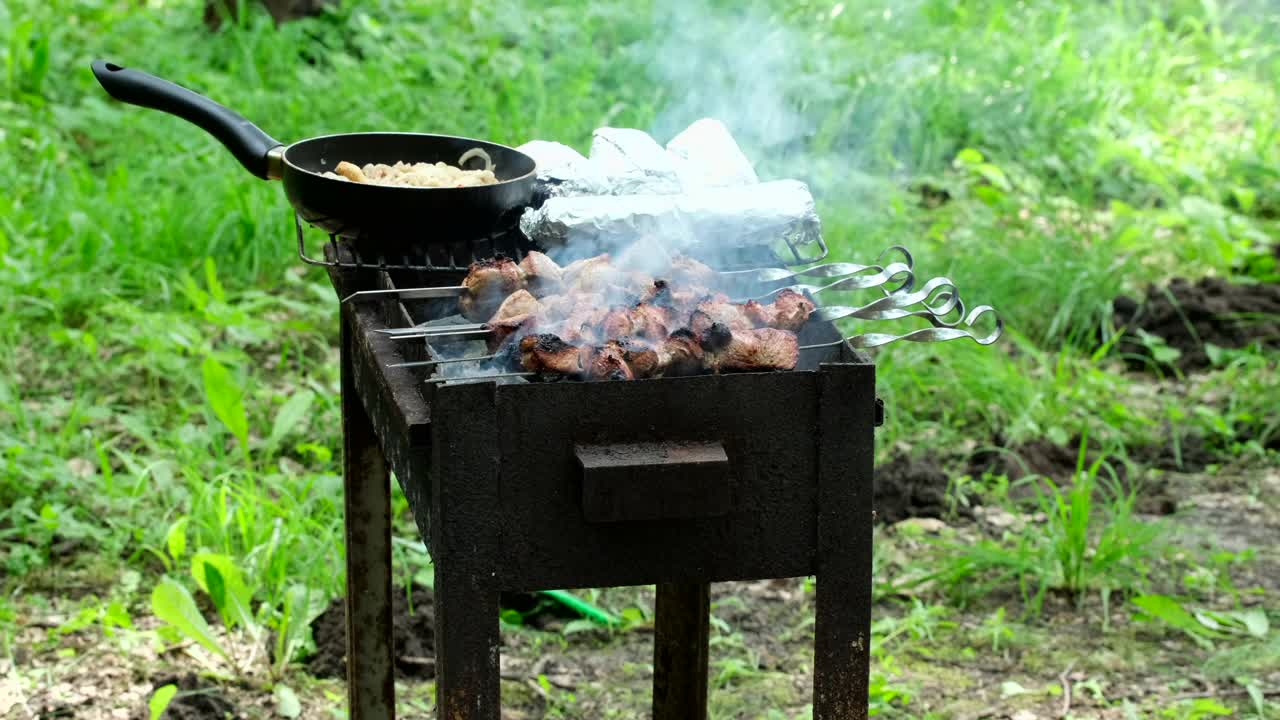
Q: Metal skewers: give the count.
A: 5